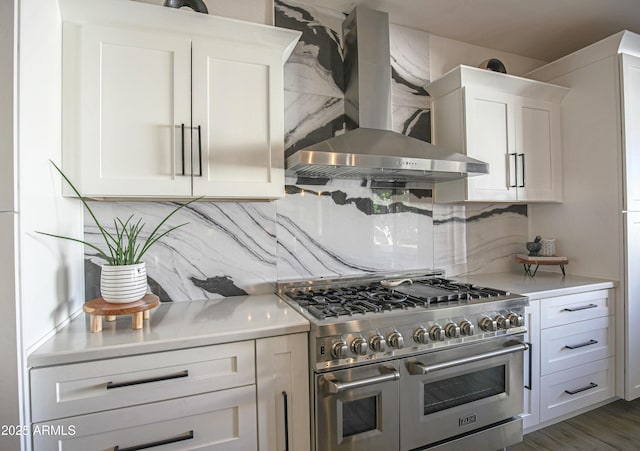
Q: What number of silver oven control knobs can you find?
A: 11